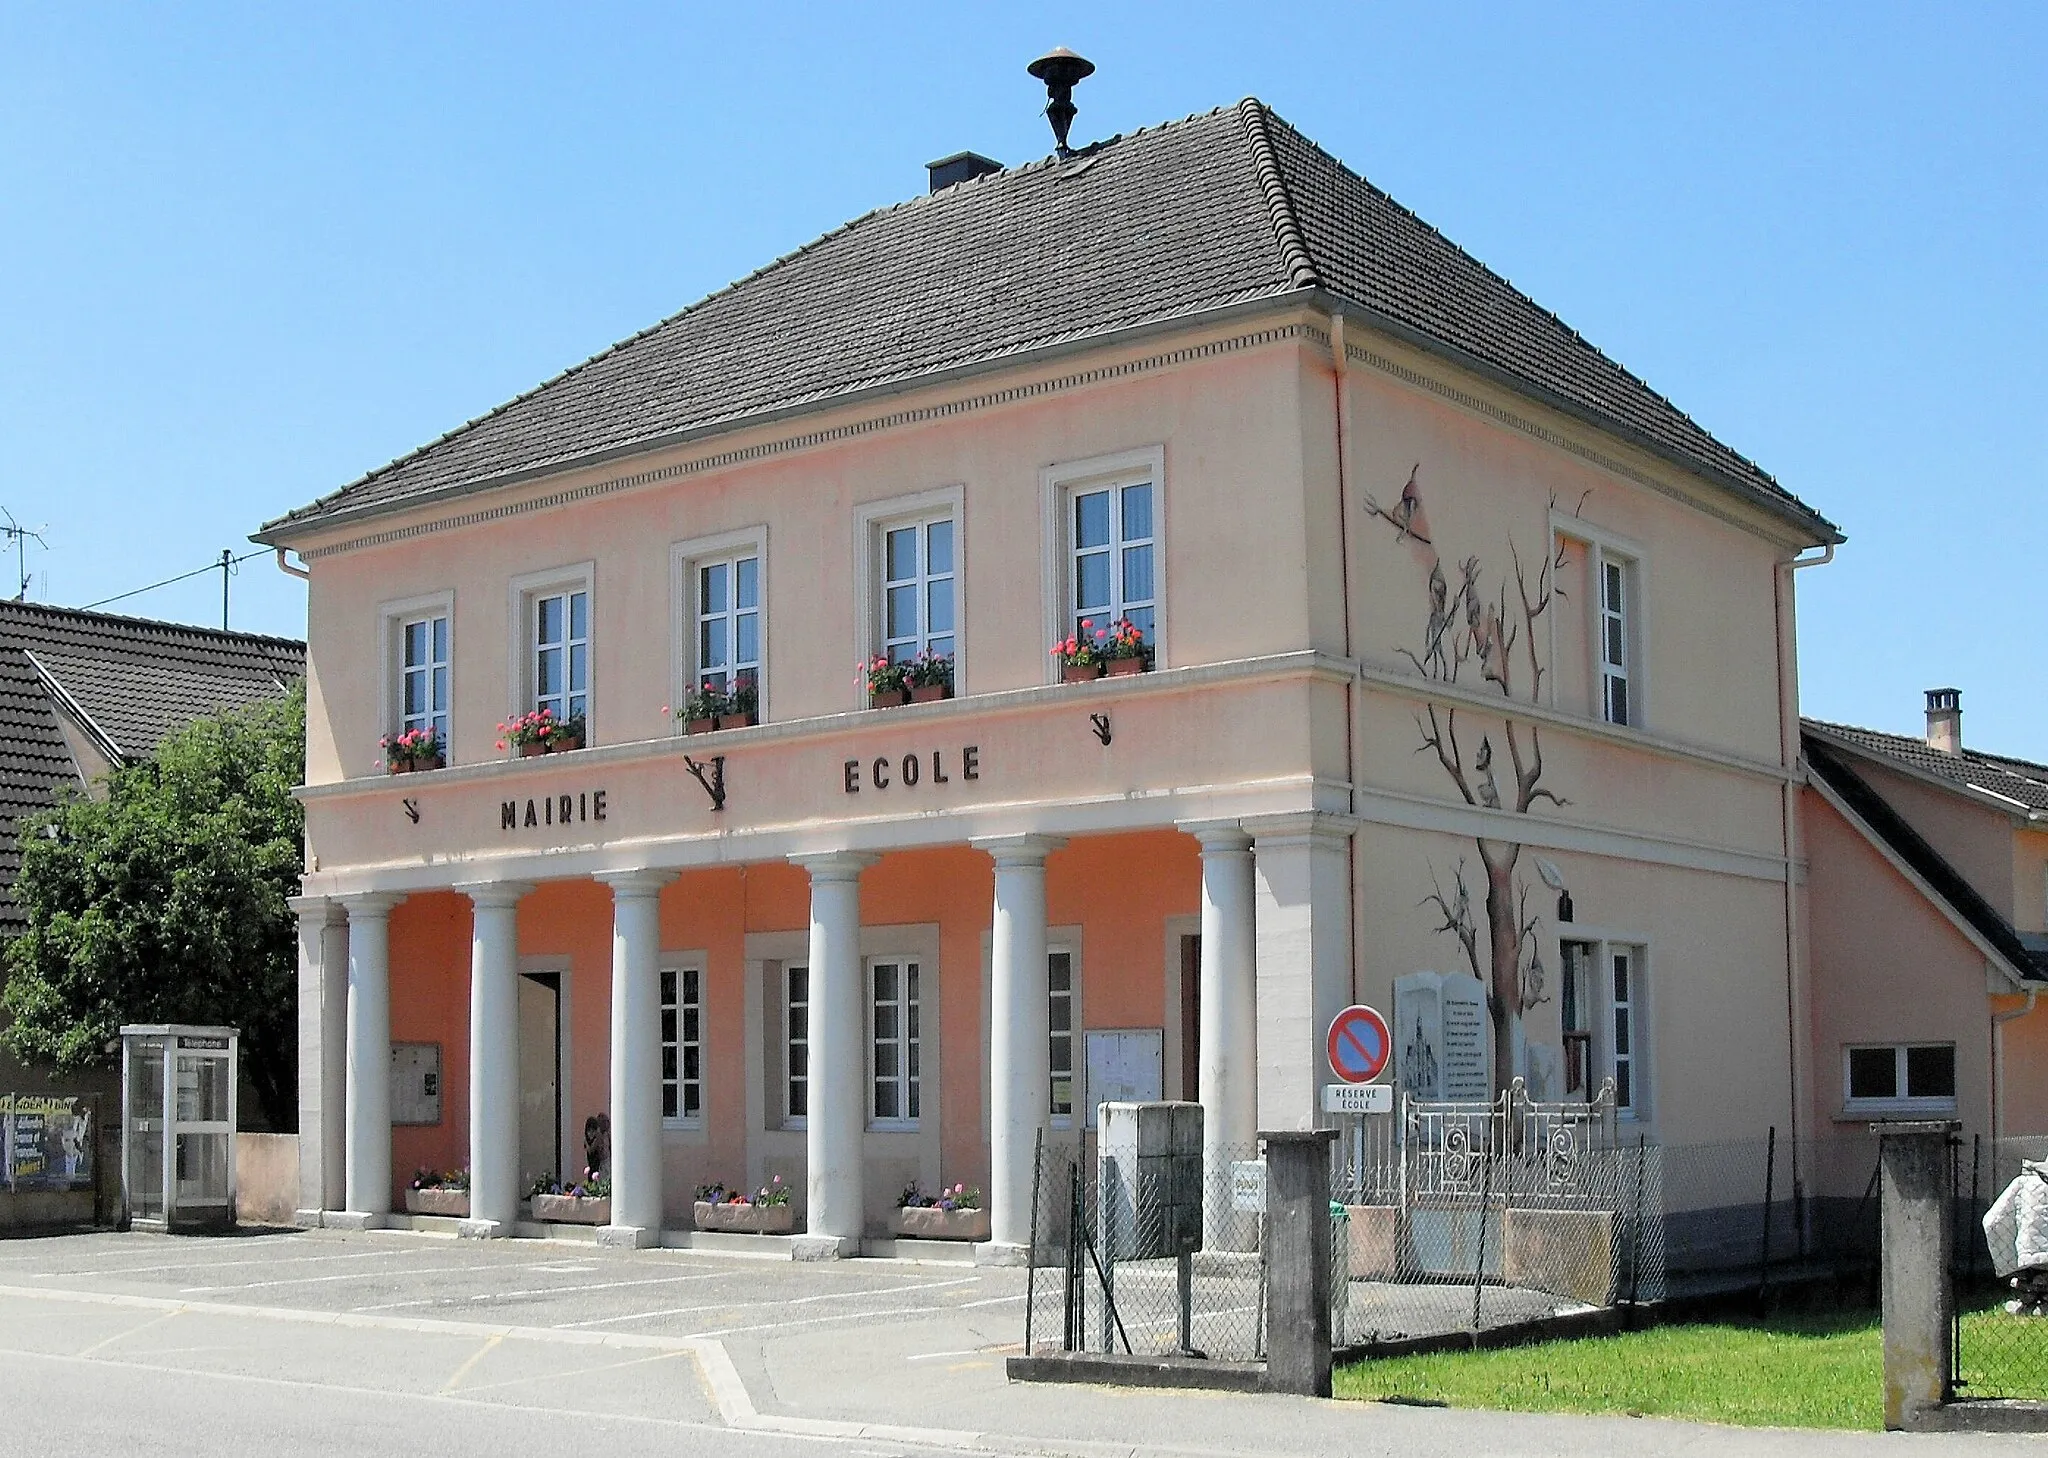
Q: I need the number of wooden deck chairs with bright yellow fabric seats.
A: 0